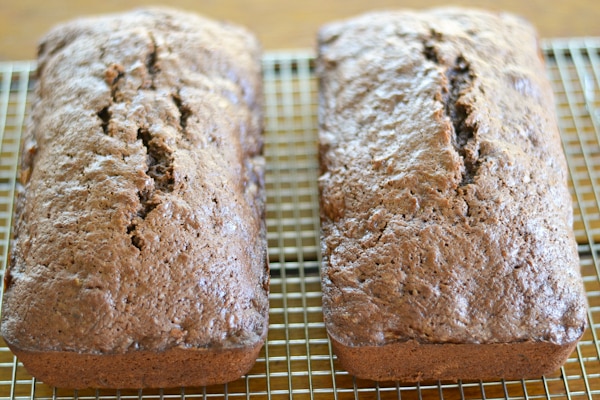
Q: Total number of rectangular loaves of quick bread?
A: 2